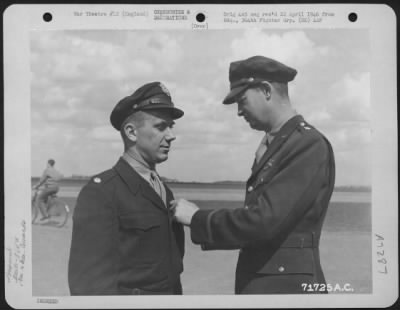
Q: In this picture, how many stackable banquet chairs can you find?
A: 0